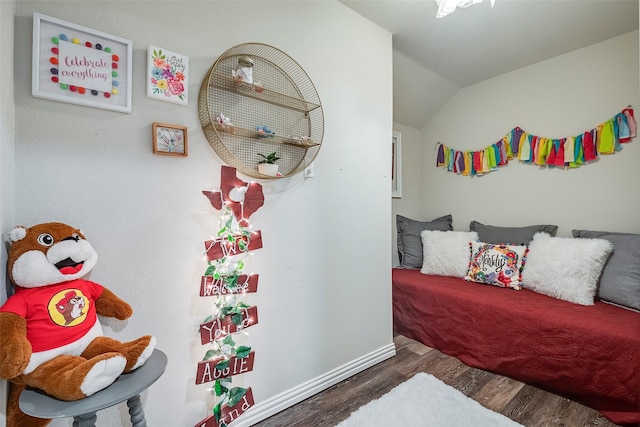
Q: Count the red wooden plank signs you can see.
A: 5